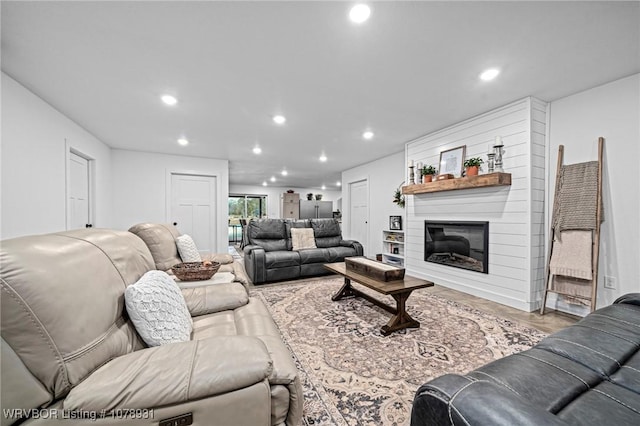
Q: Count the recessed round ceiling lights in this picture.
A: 13